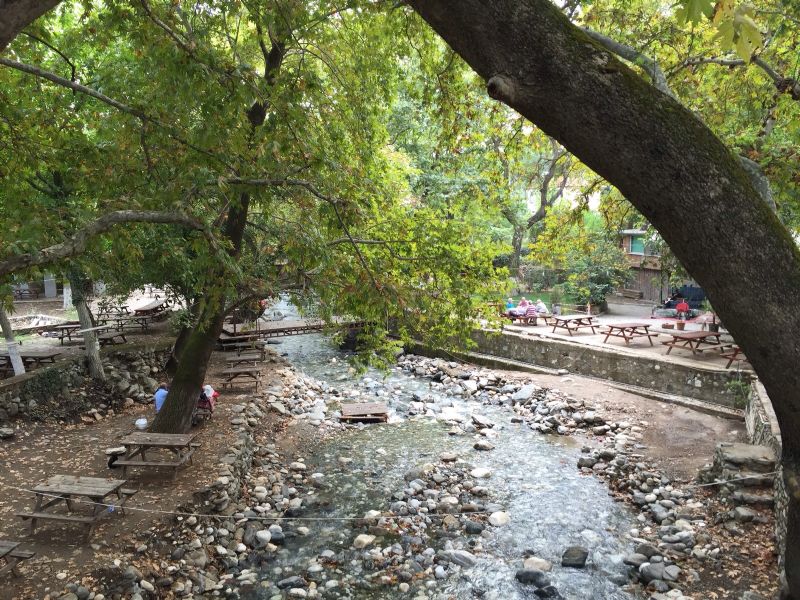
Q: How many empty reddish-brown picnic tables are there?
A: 4